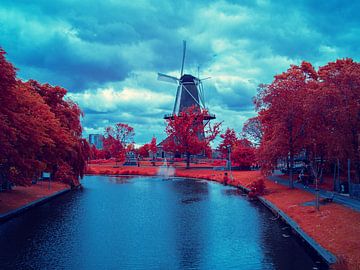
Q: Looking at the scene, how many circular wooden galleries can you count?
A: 1